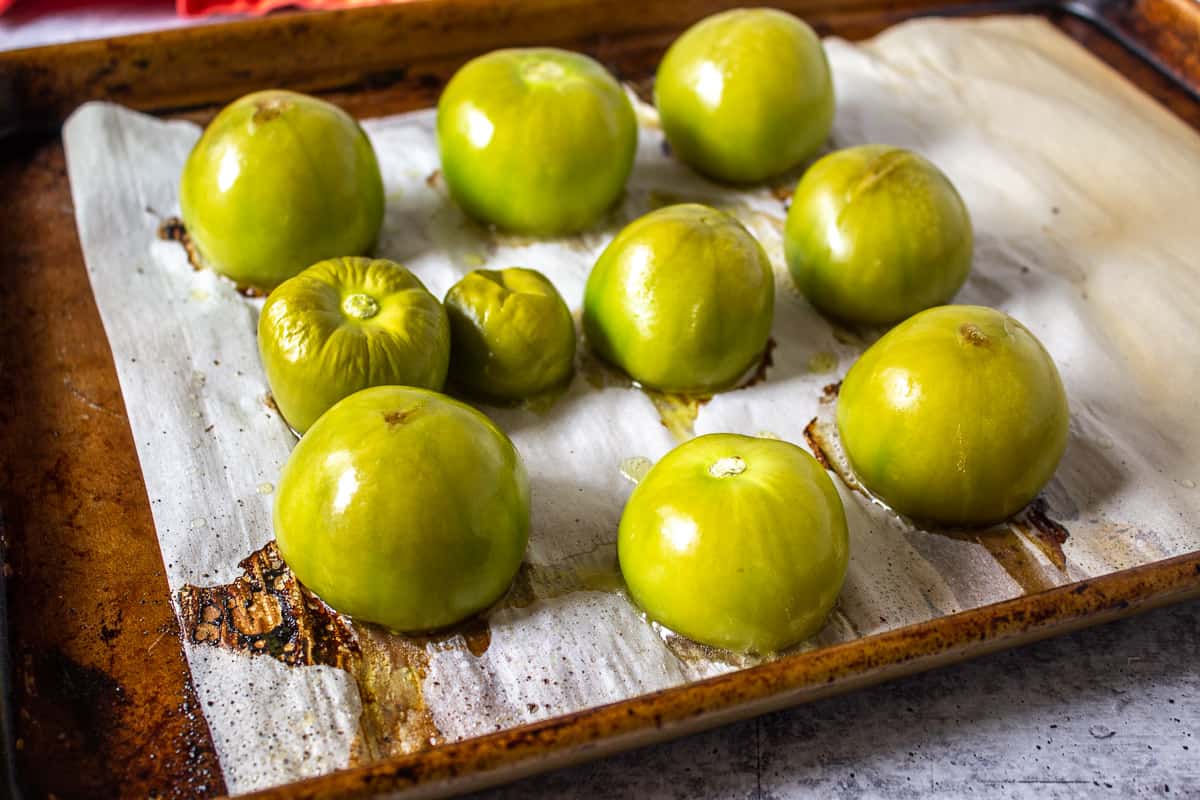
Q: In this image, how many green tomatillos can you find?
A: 10